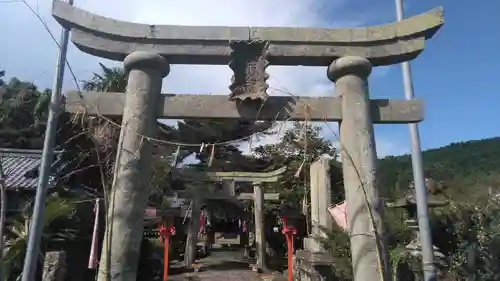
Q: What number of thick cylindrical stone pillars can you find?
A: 2